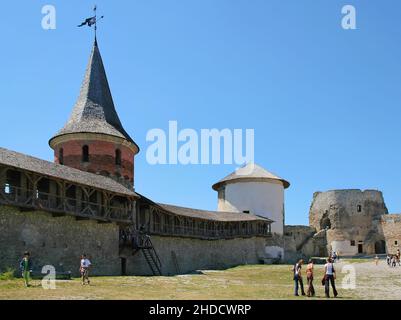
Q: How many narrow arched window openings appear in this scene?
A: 3